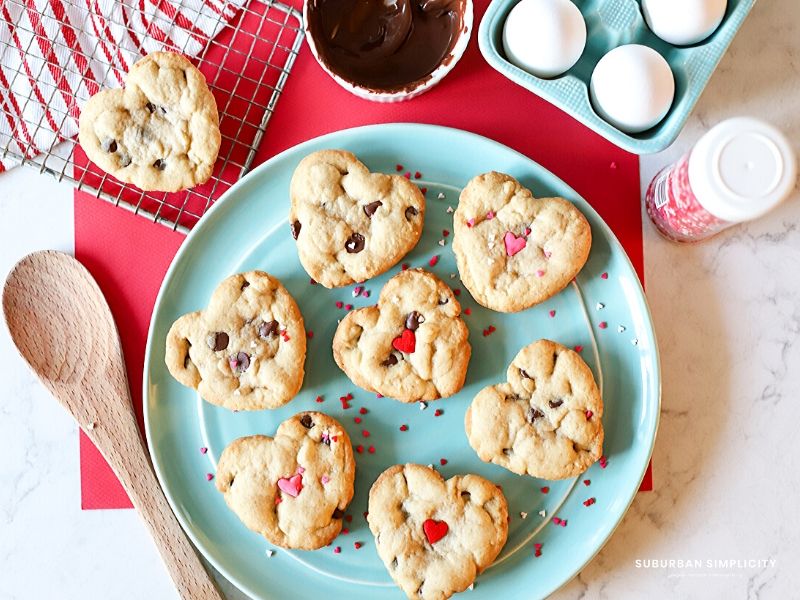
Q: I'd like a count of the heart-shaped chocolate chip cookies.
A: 8